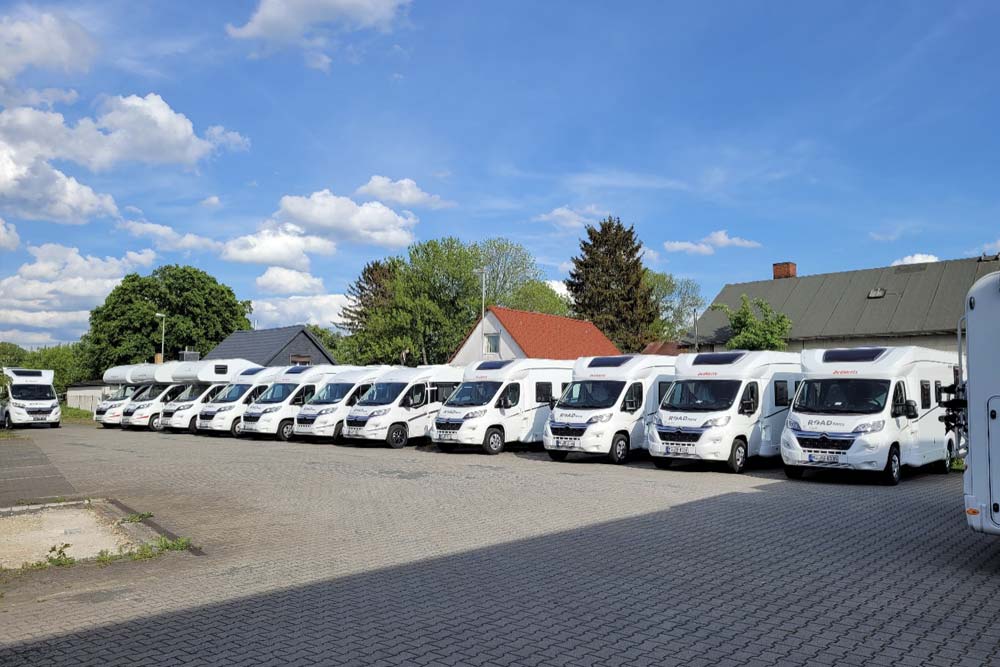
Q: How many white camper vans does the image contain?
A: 13